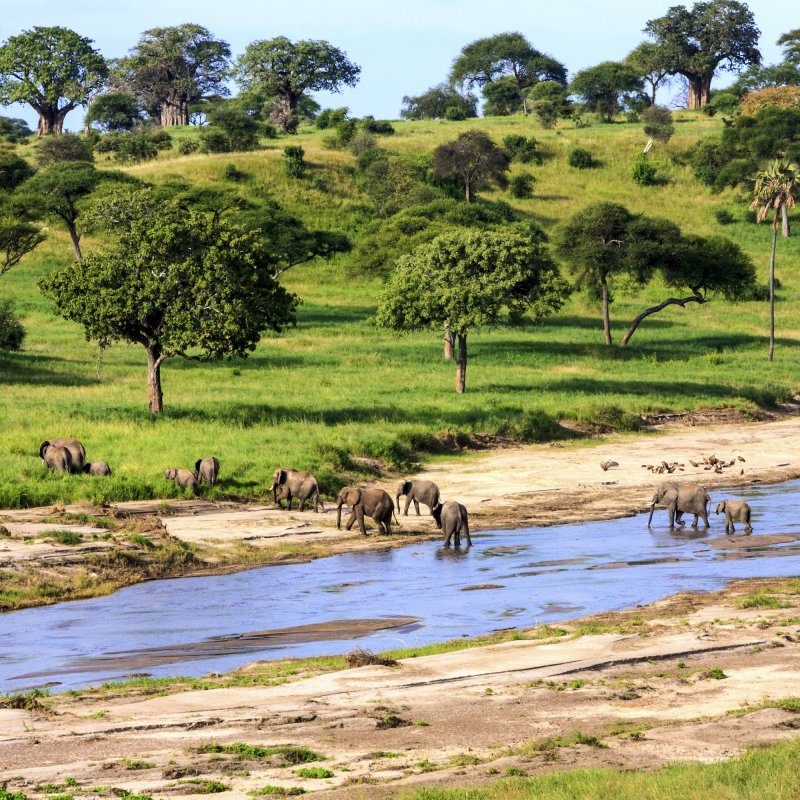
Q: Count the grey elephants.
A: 11